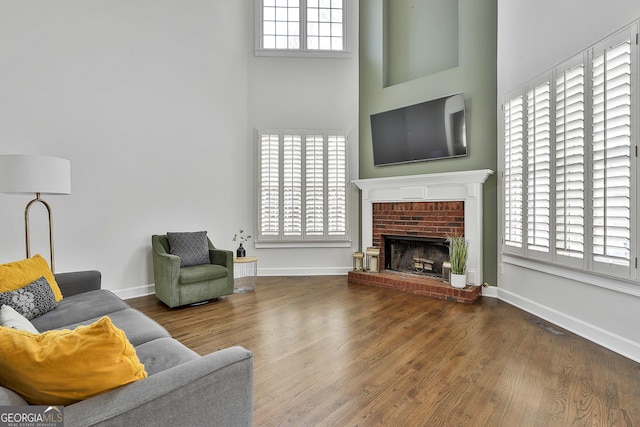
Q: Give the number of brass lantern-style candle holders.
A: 3